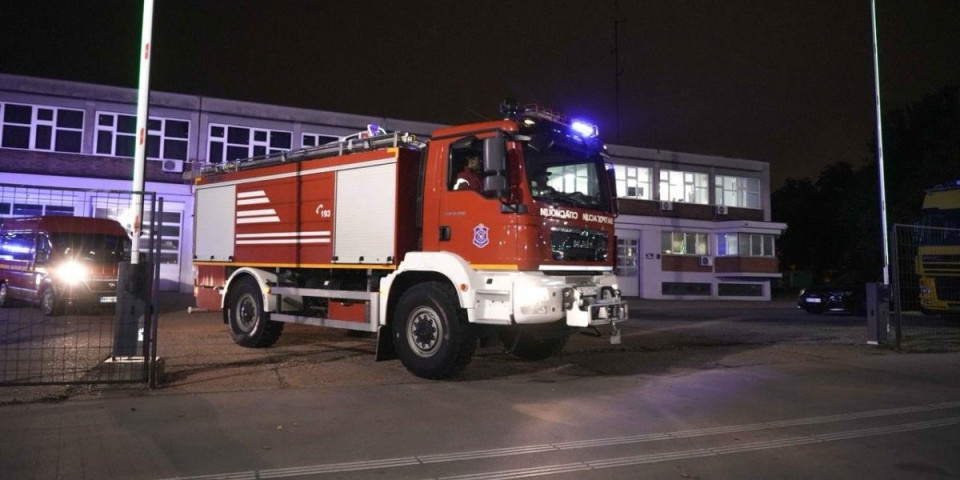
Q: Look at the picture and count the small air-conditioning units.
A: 4